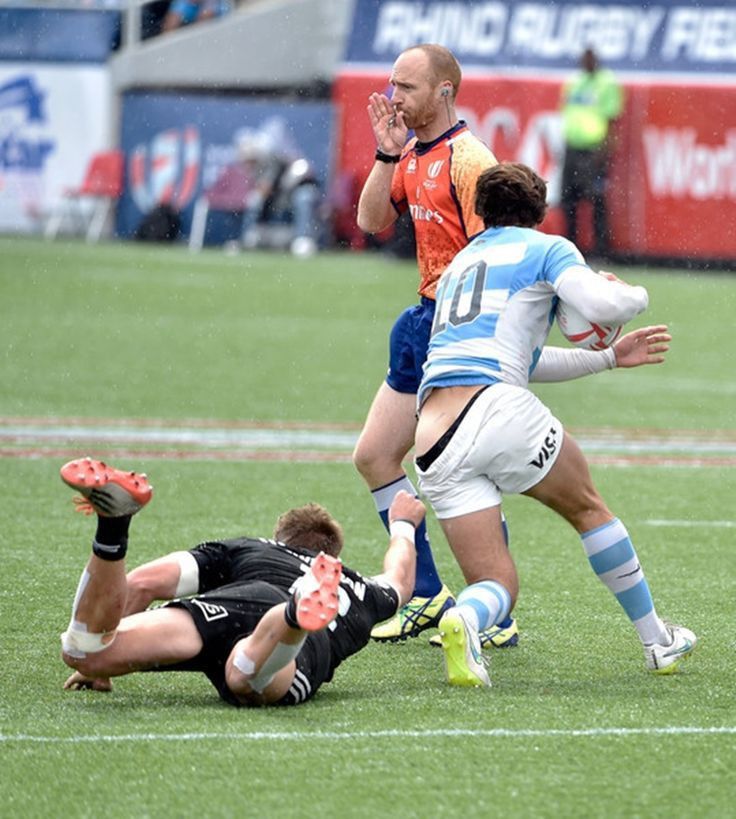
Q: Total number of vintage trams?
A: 0